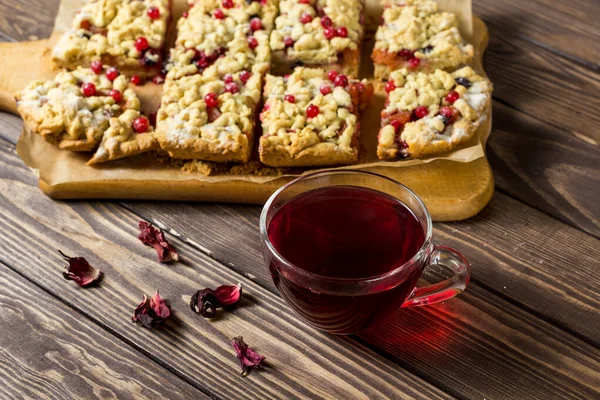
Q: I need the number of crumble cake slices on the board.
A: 8